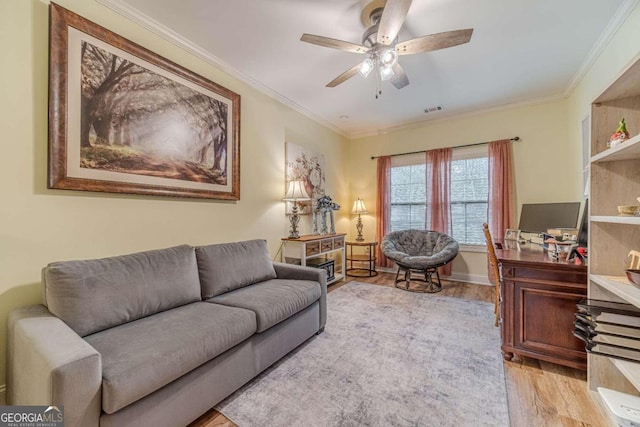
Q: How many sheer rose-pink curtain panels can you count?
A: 3